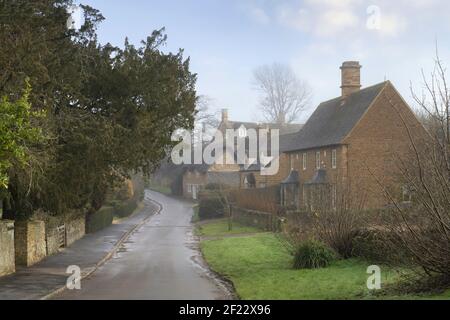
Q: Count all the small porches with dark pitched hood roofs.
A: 2